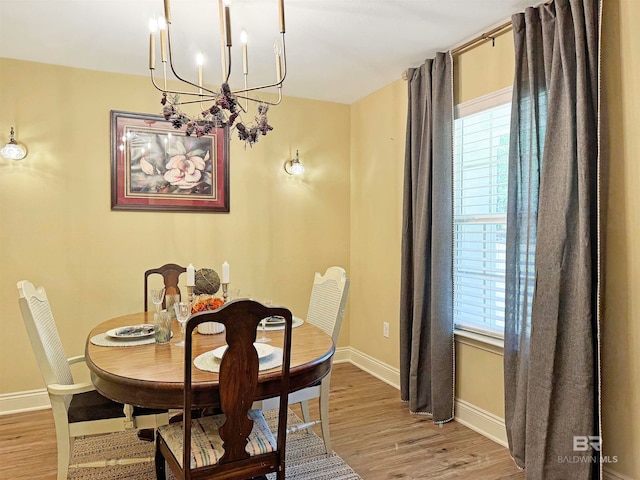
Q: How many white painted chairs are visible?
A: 2